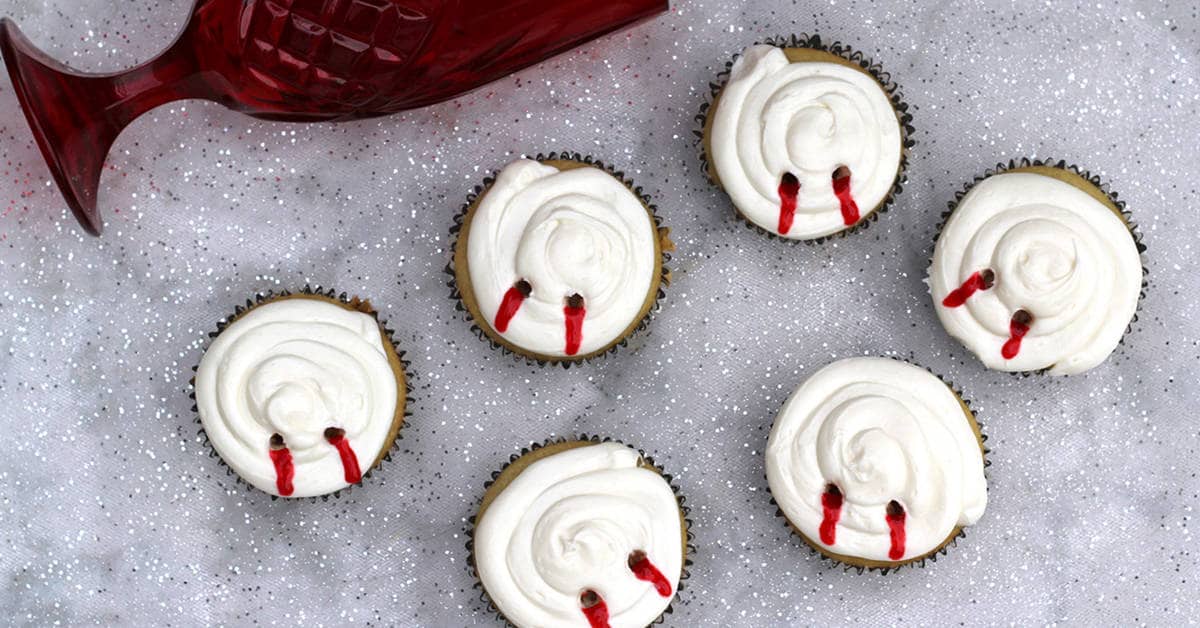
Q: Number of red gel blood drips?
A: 12